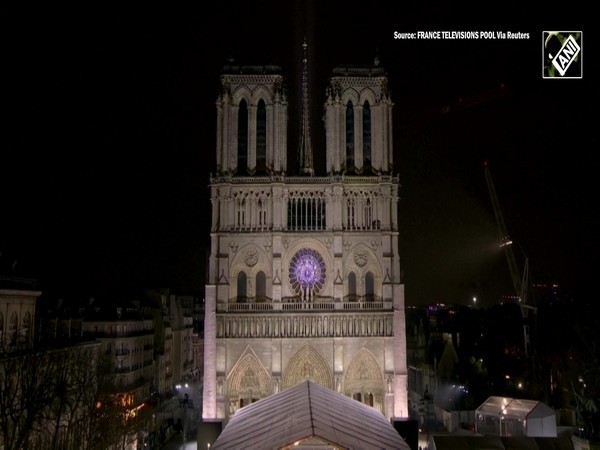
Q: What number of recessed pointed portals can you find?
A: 3